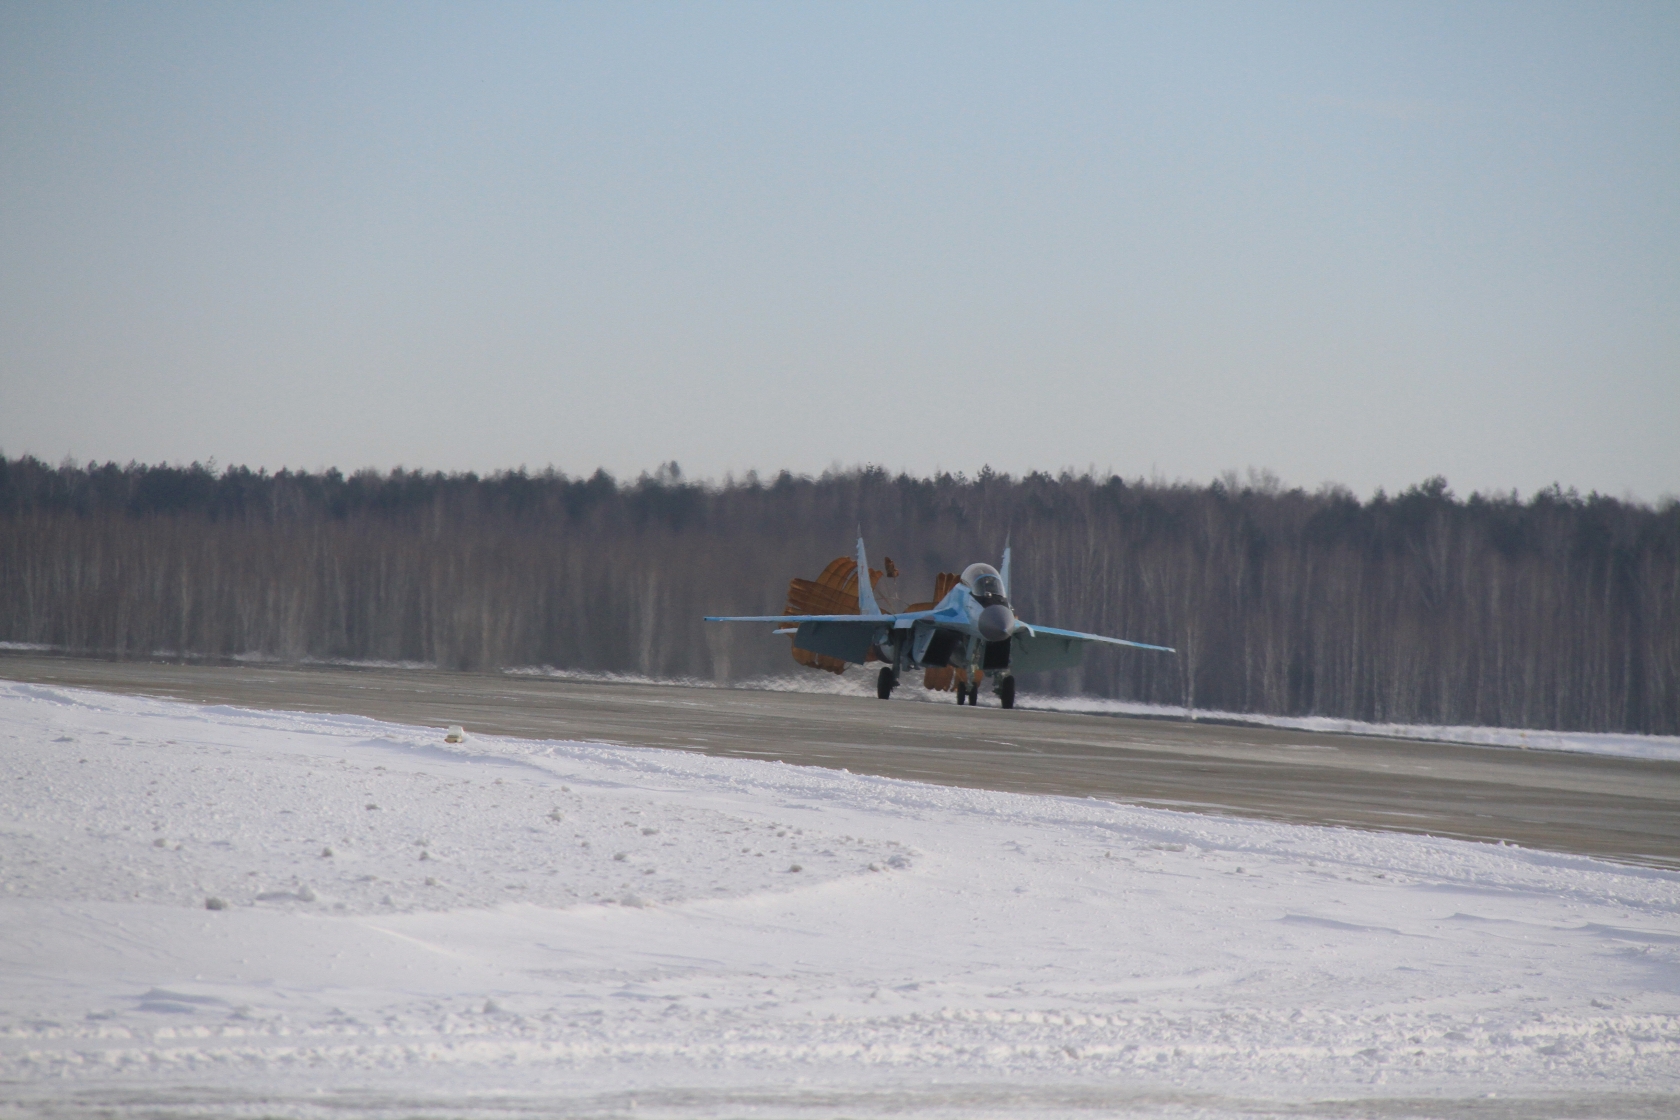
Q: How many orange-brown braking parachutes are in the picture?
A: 2